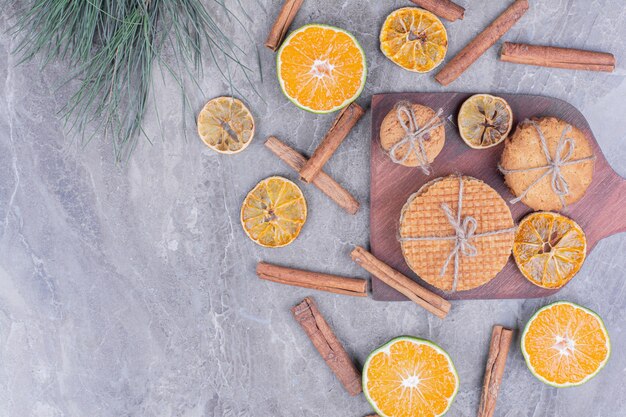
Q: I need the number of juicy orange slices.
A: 3